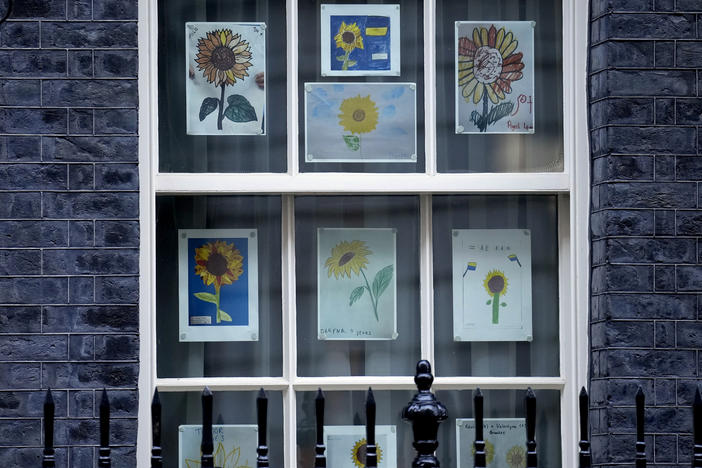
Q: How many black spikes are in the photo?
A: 12